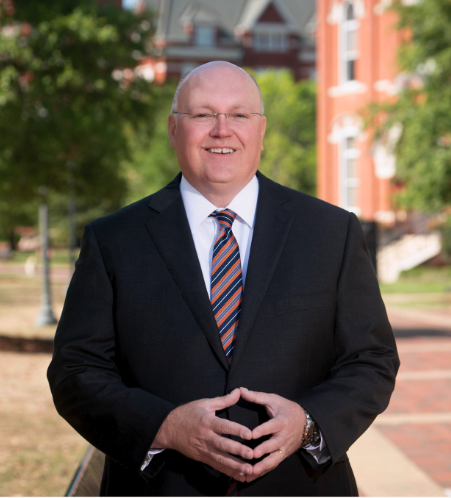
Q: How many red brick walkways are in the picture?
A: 1